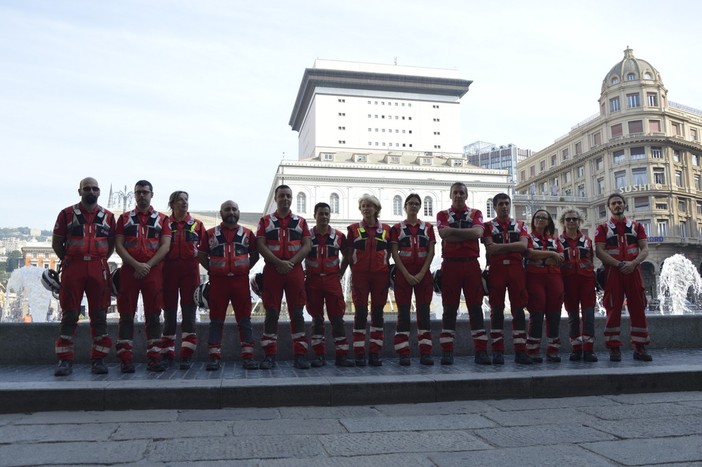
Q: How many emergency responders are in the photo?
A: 13